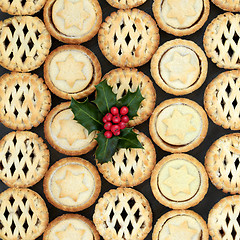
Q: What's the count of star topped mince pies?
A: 10